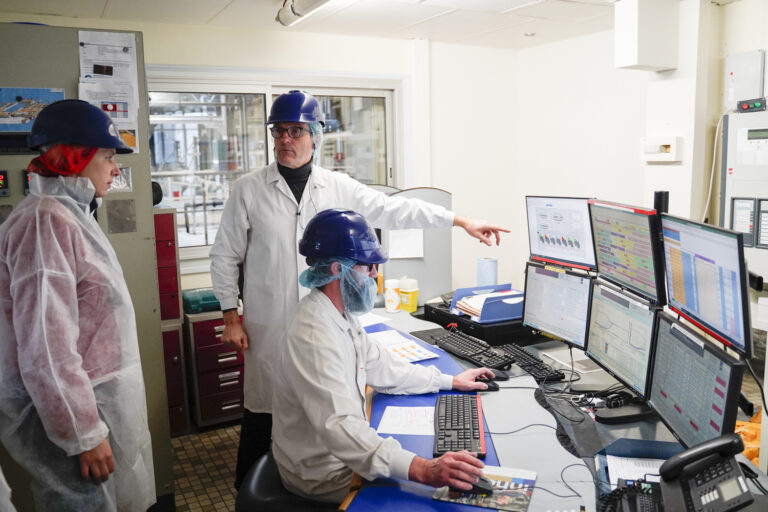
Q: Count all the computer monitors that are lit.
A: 6